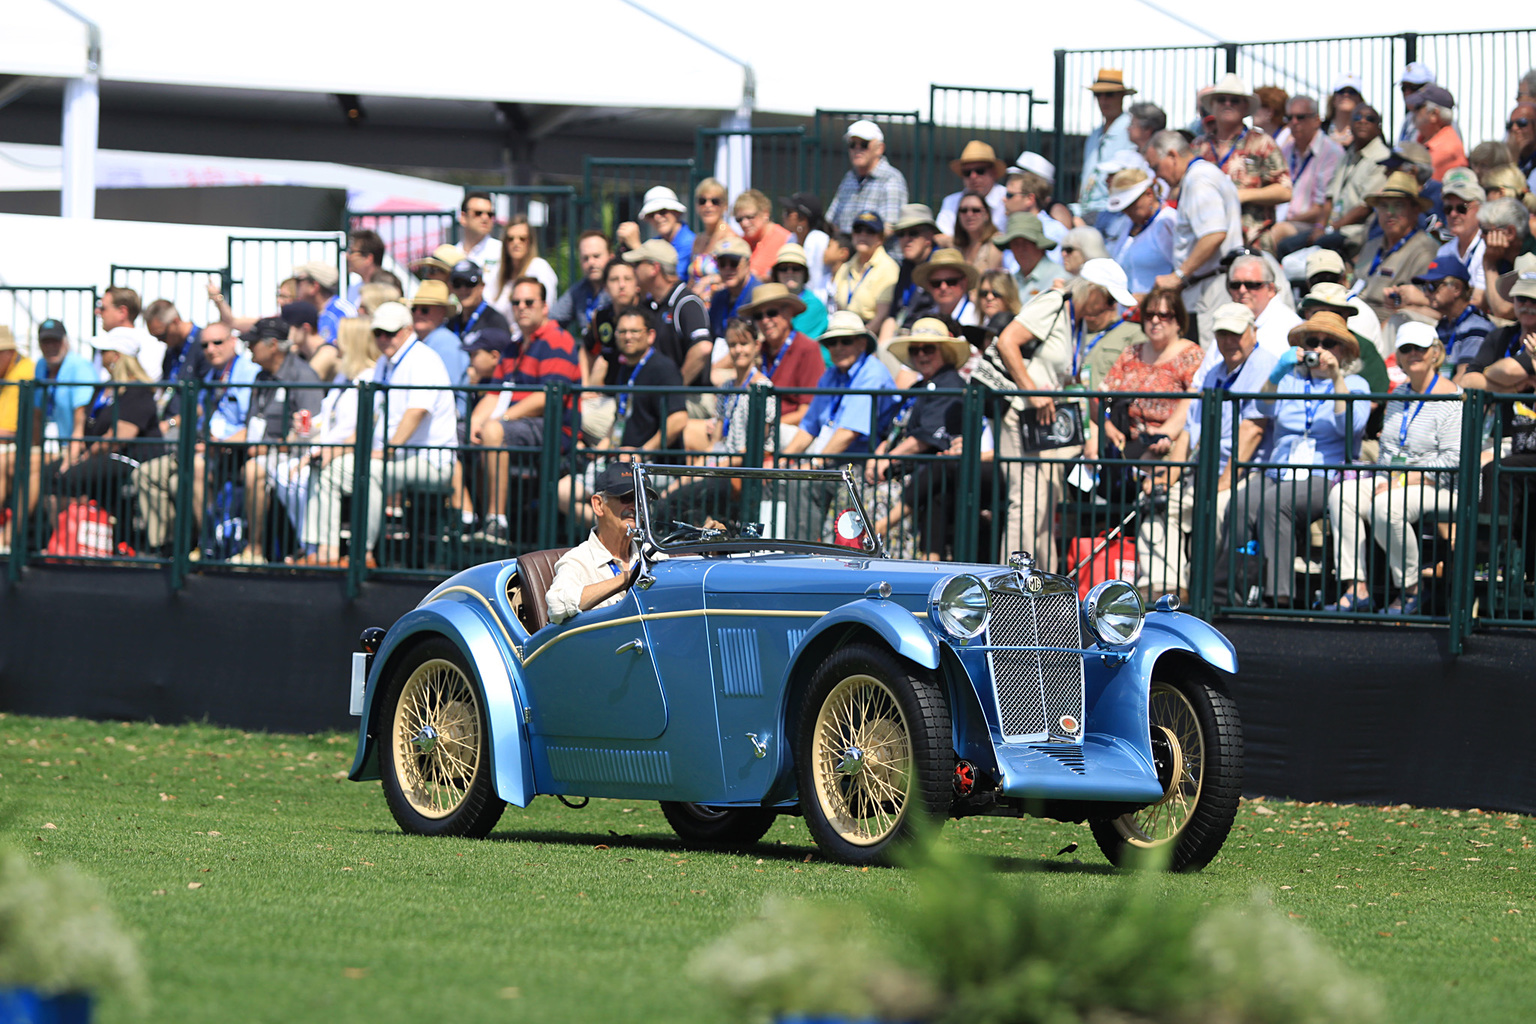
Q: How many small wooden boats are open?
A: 0